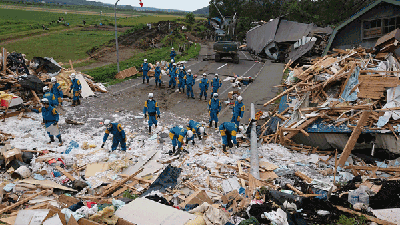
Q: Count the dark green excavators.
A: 1